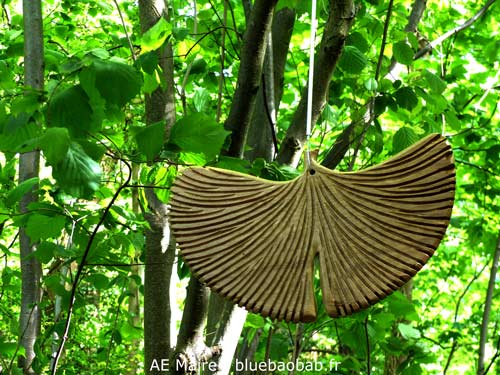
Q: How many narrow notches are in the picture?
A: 1